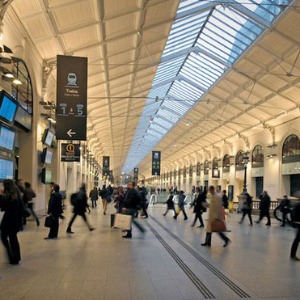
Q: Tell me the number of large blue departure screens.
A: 3